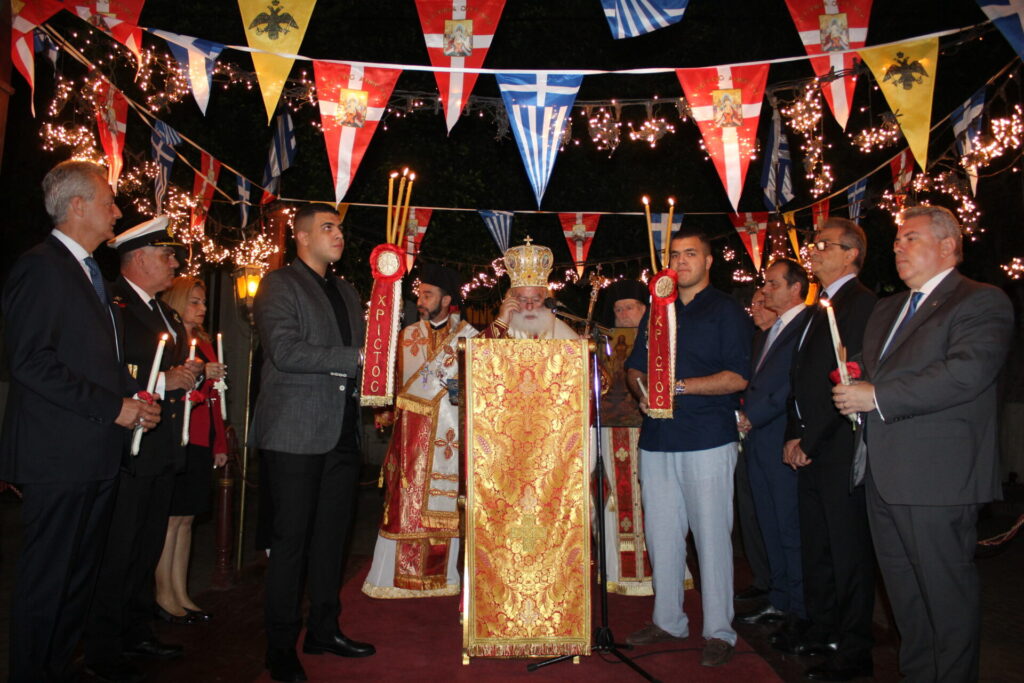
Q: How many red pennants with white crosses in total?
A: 13